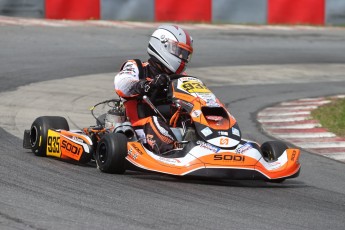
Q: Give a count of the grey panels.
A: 4